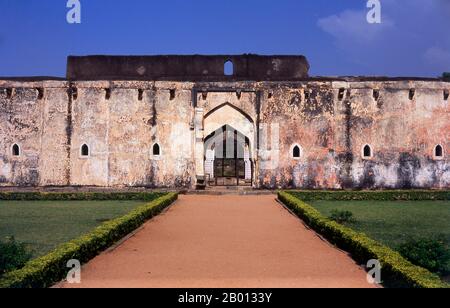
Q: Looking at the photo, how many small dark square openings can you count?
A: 14